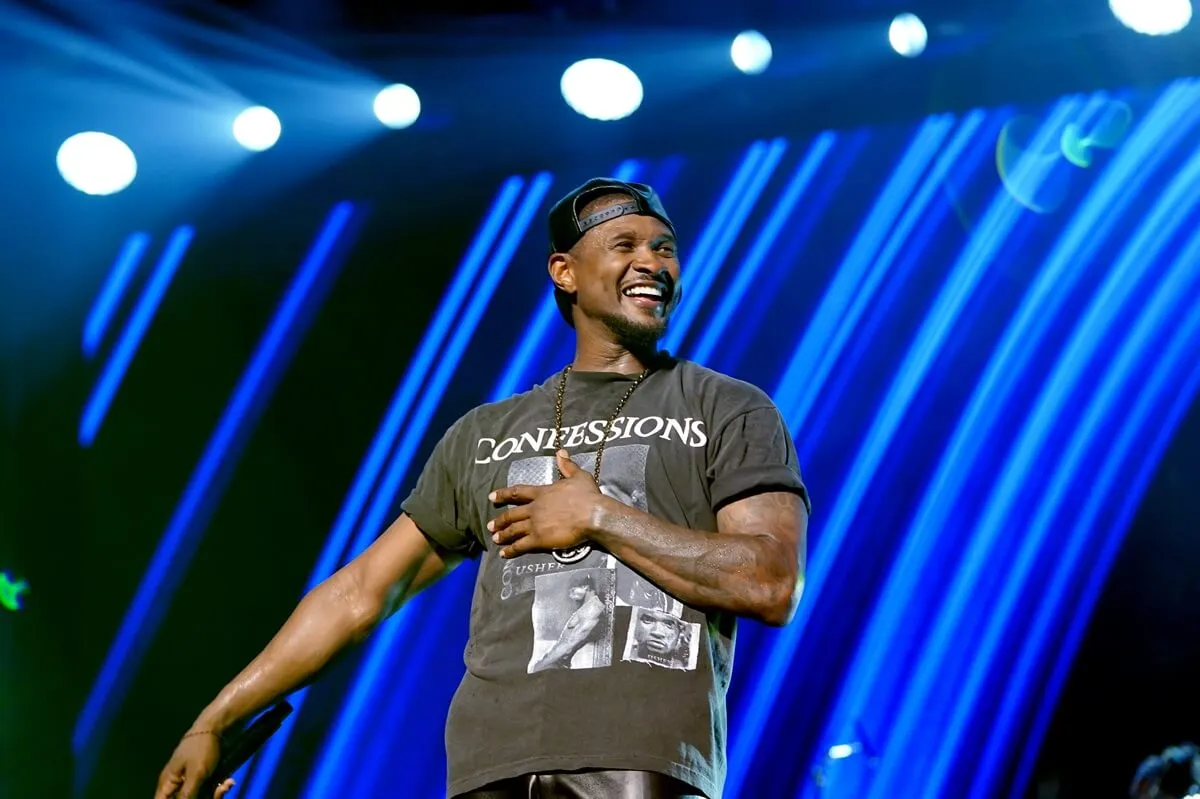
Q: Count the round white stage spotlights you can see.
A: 7